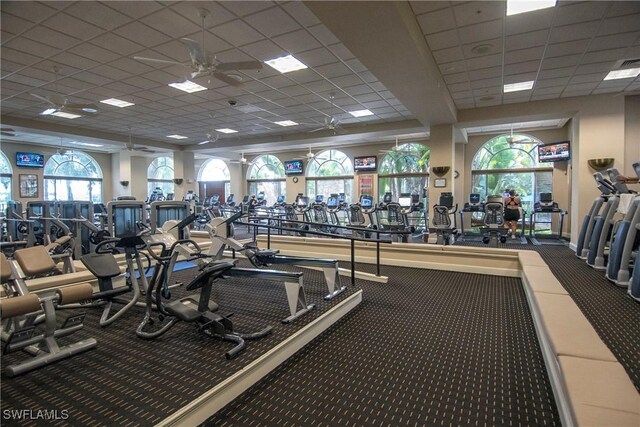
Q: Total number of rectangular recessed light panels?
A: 12